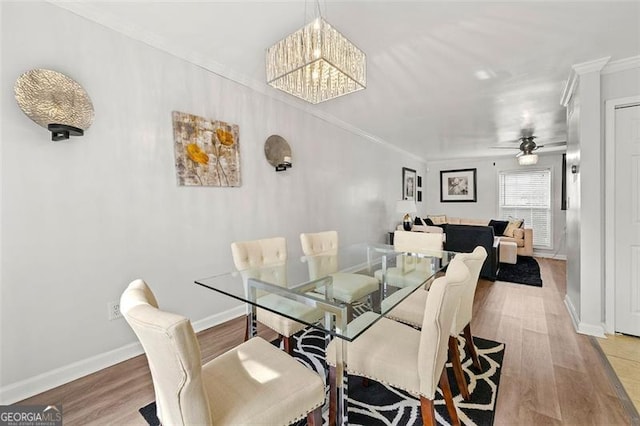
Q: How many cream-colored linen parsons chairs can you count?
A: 6